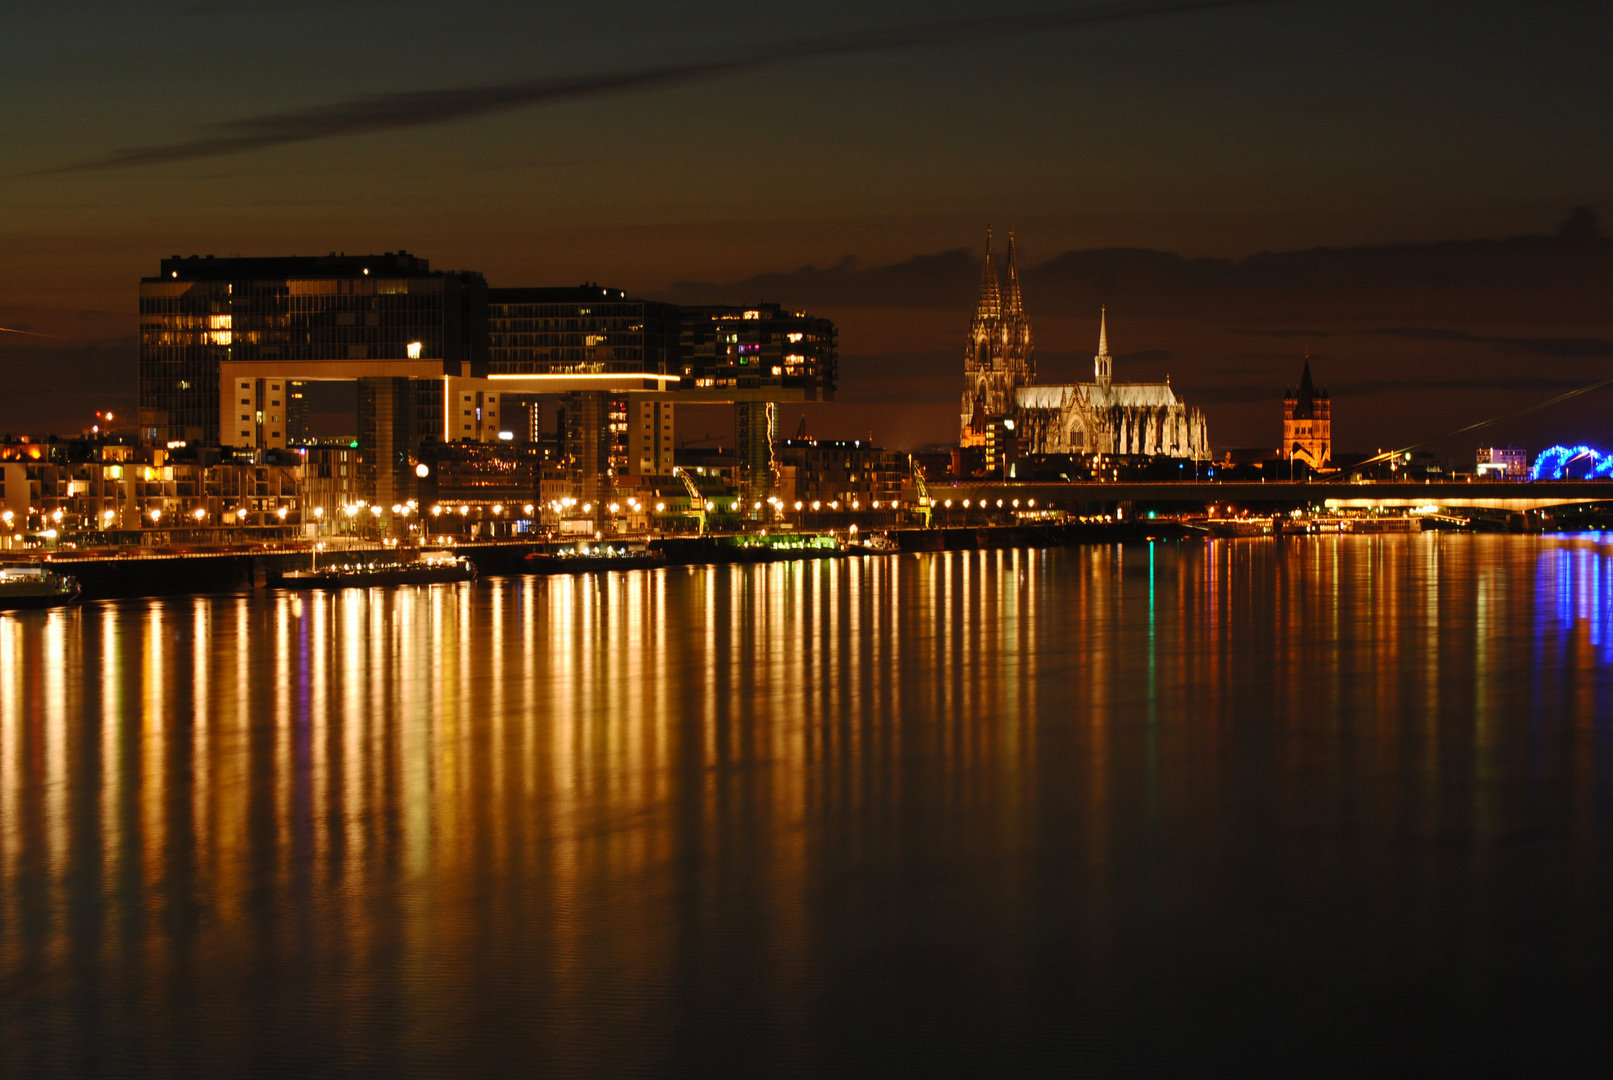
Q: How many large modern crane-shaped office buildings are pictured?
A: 3